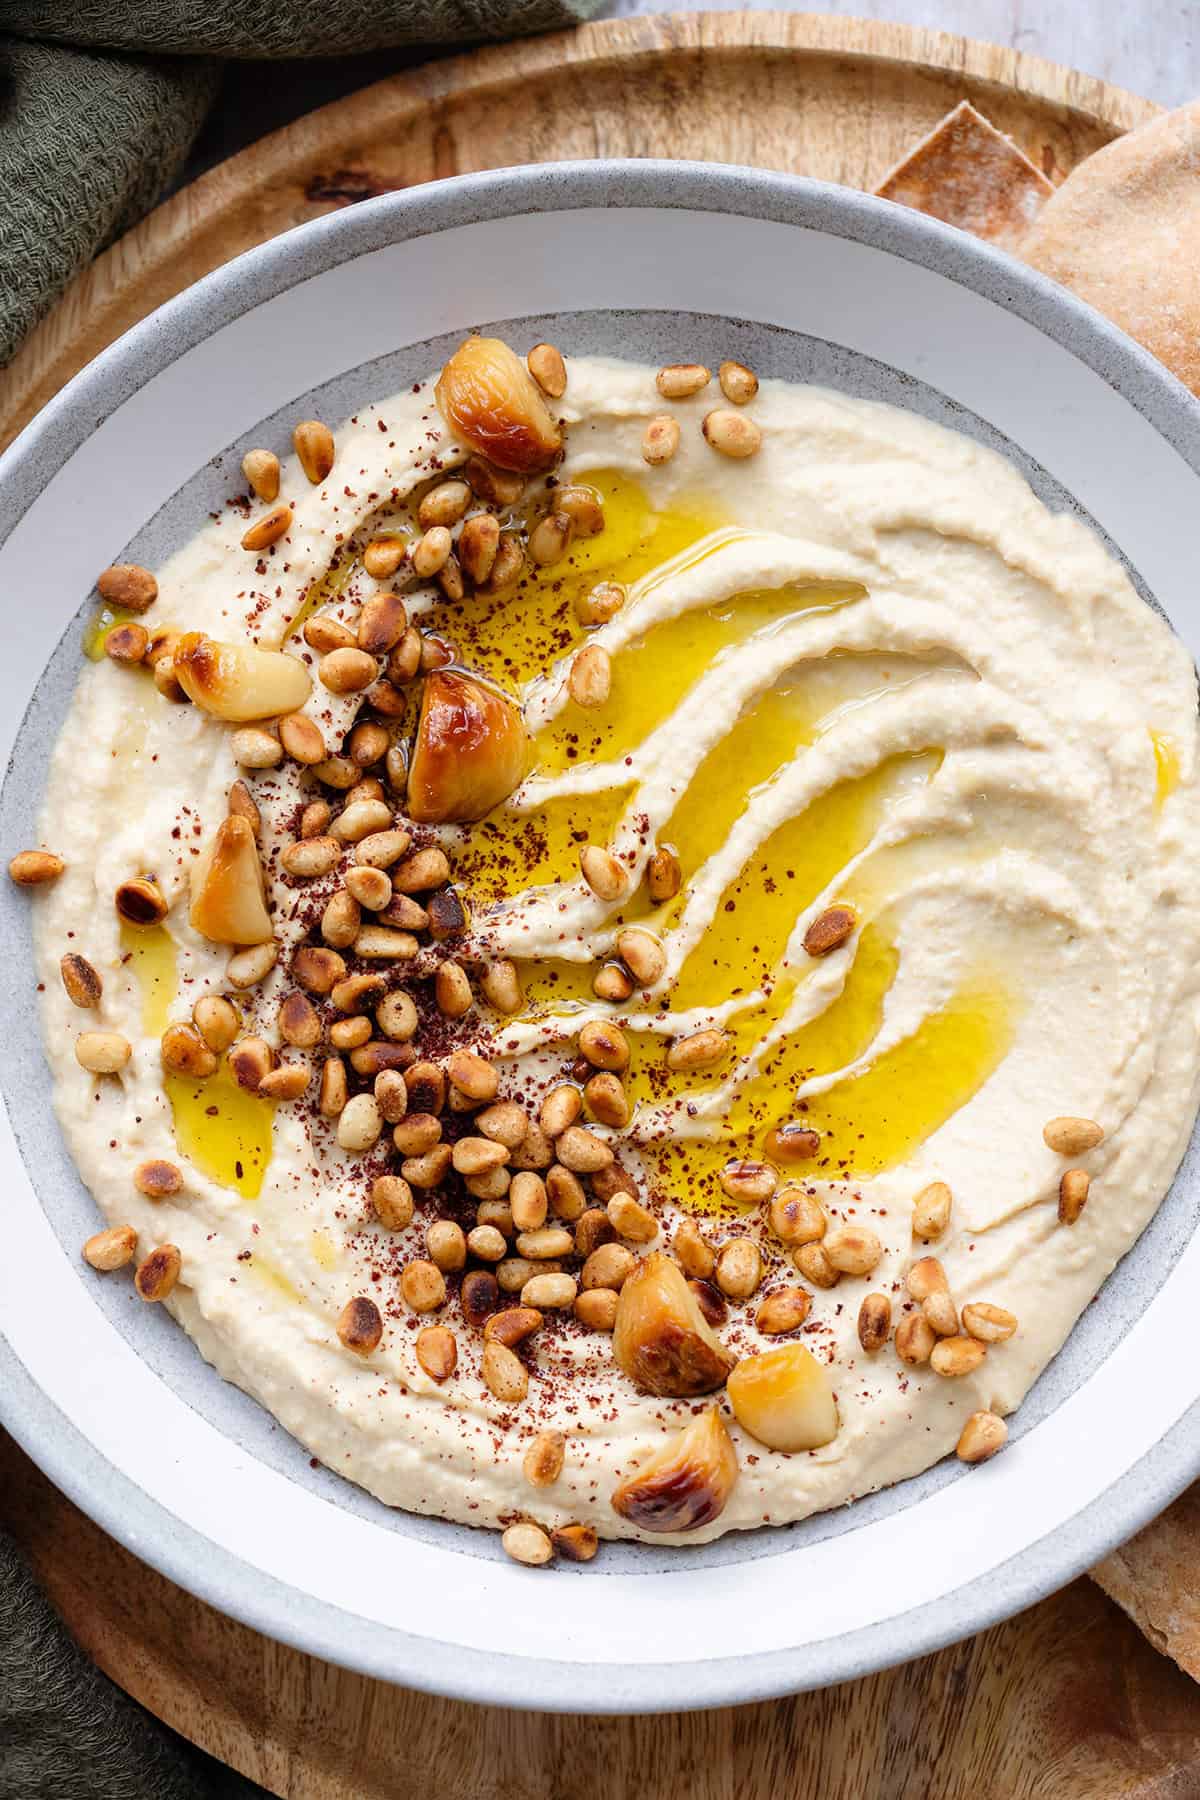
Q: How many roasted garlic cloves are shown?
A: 7